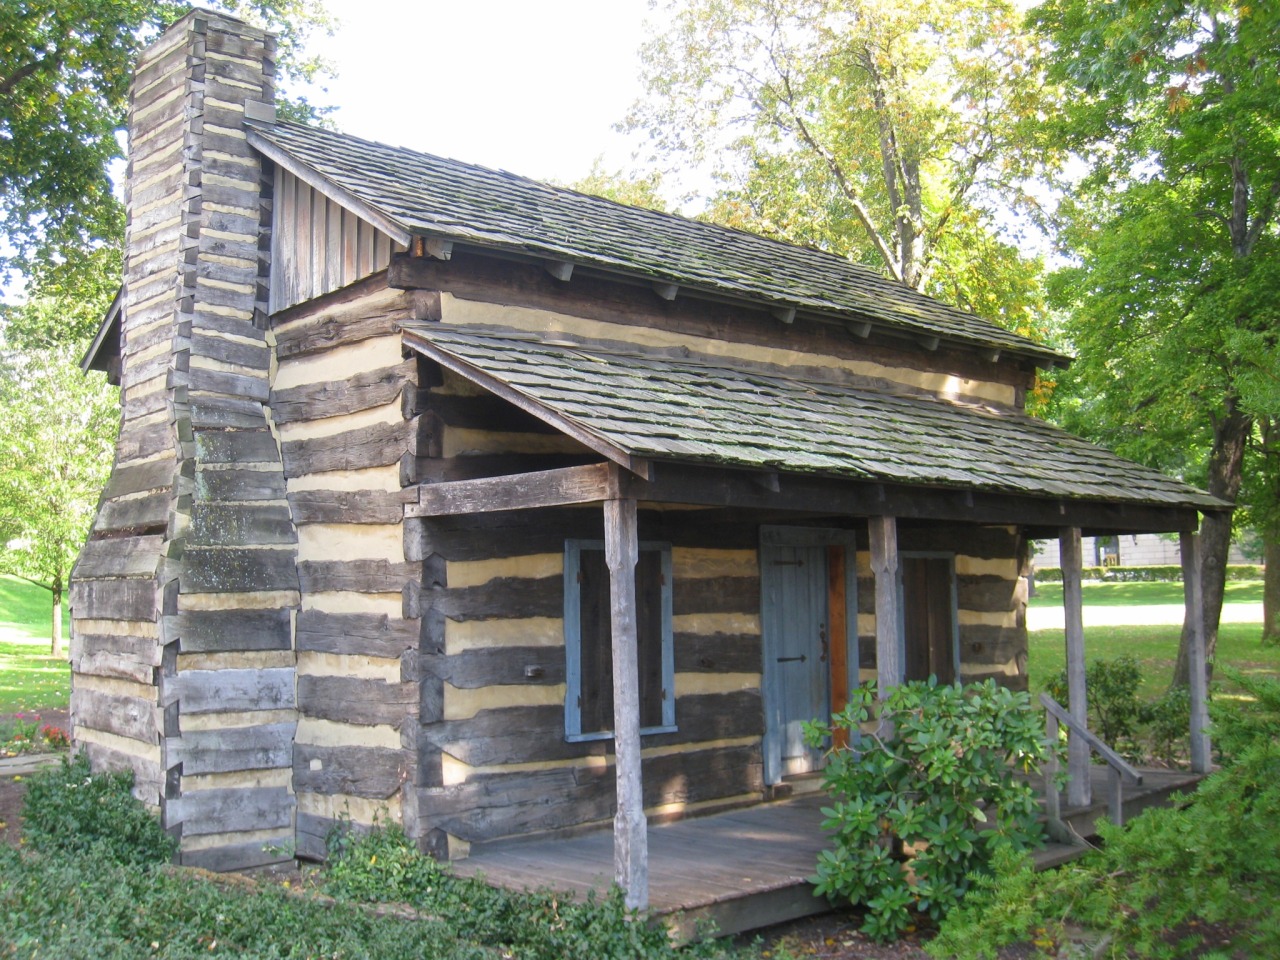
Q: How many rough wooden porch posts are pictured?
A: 4